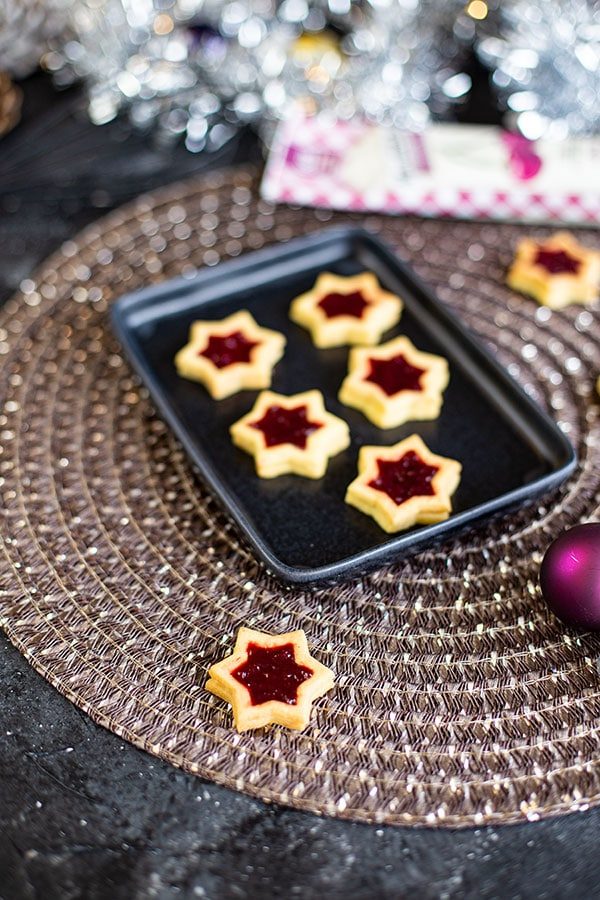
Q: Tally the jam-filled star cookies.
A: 7